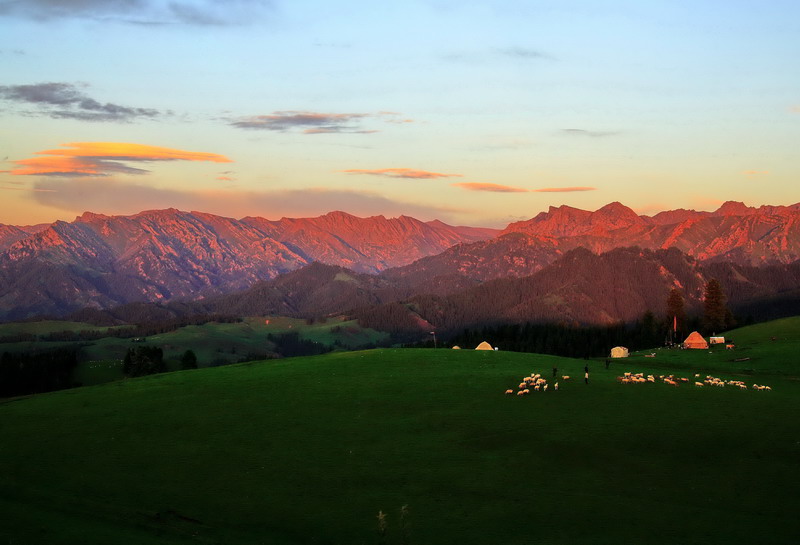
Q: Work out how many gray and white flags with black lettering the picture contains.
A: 0